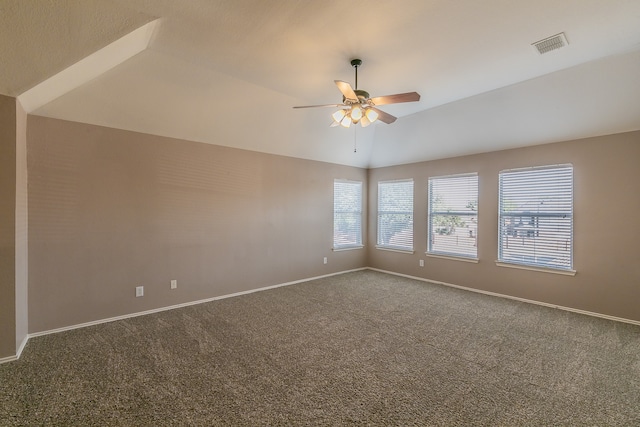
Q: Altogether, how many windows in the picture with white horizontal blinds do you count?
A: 4